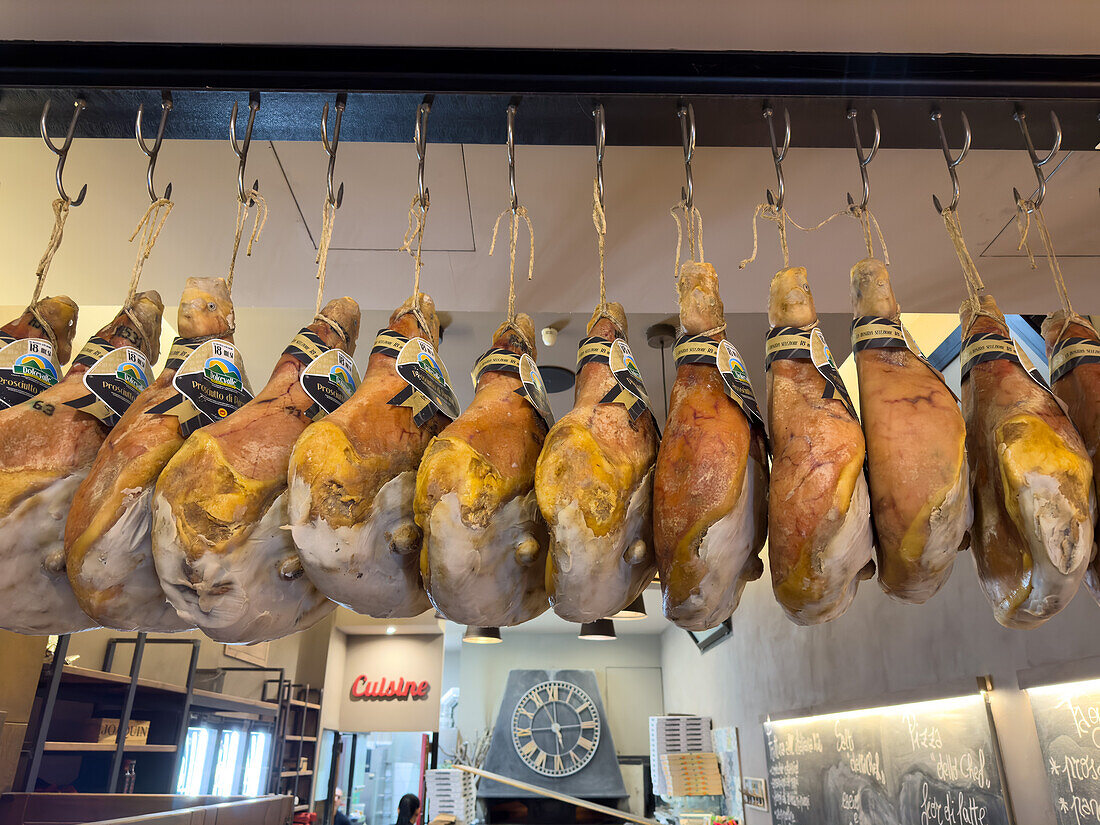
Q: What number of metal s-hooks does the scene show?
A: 12